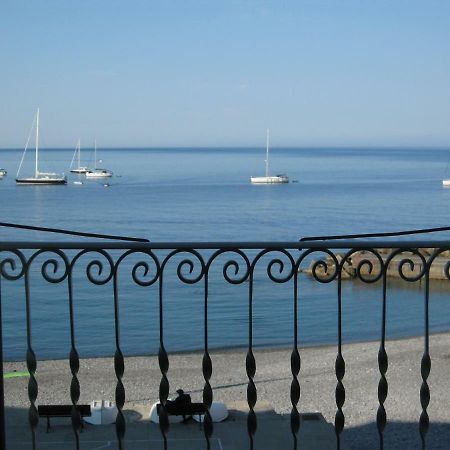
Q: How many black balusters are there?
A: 10